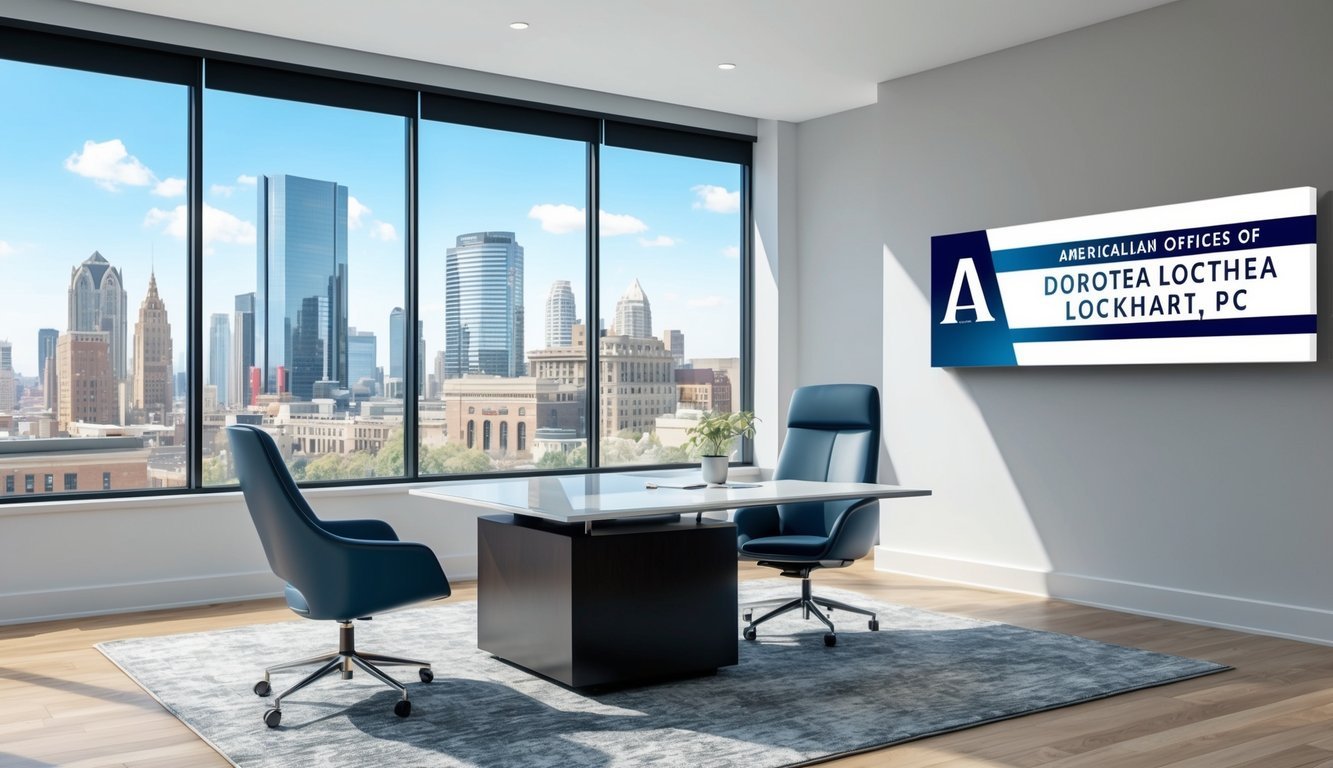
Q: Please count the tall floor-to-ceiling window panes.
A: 4